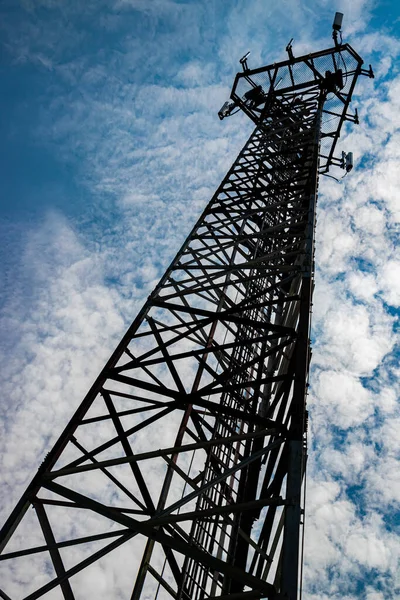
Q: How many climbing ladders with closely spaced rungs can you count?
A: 1